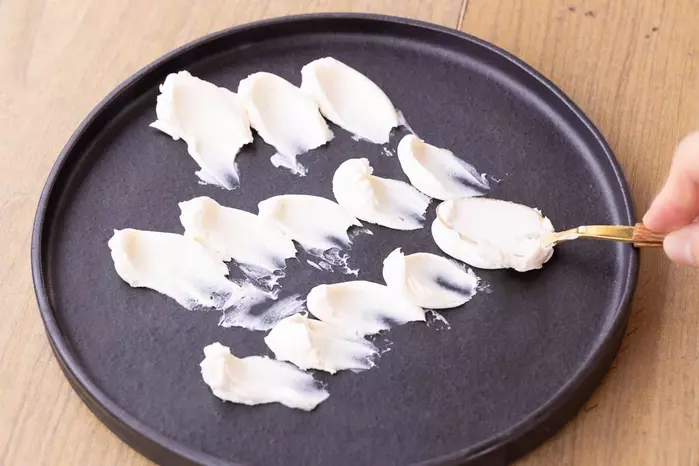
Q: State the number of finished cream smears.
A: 12